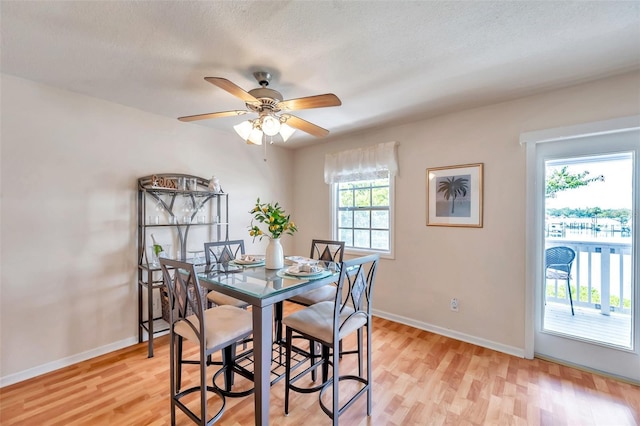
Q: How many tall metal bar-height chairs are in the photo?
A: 4